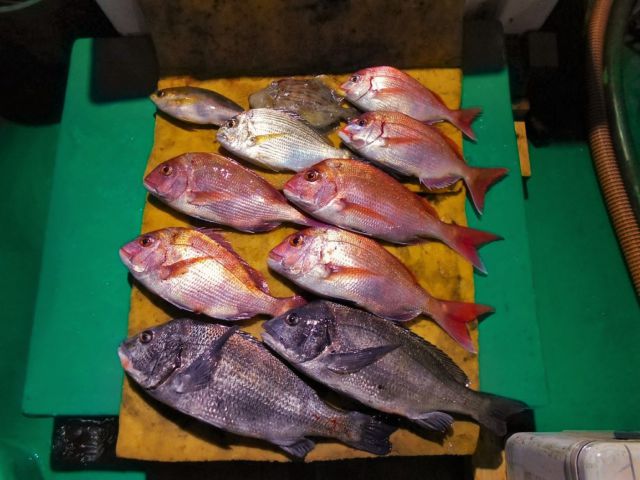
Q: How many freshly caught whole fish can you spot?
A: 11